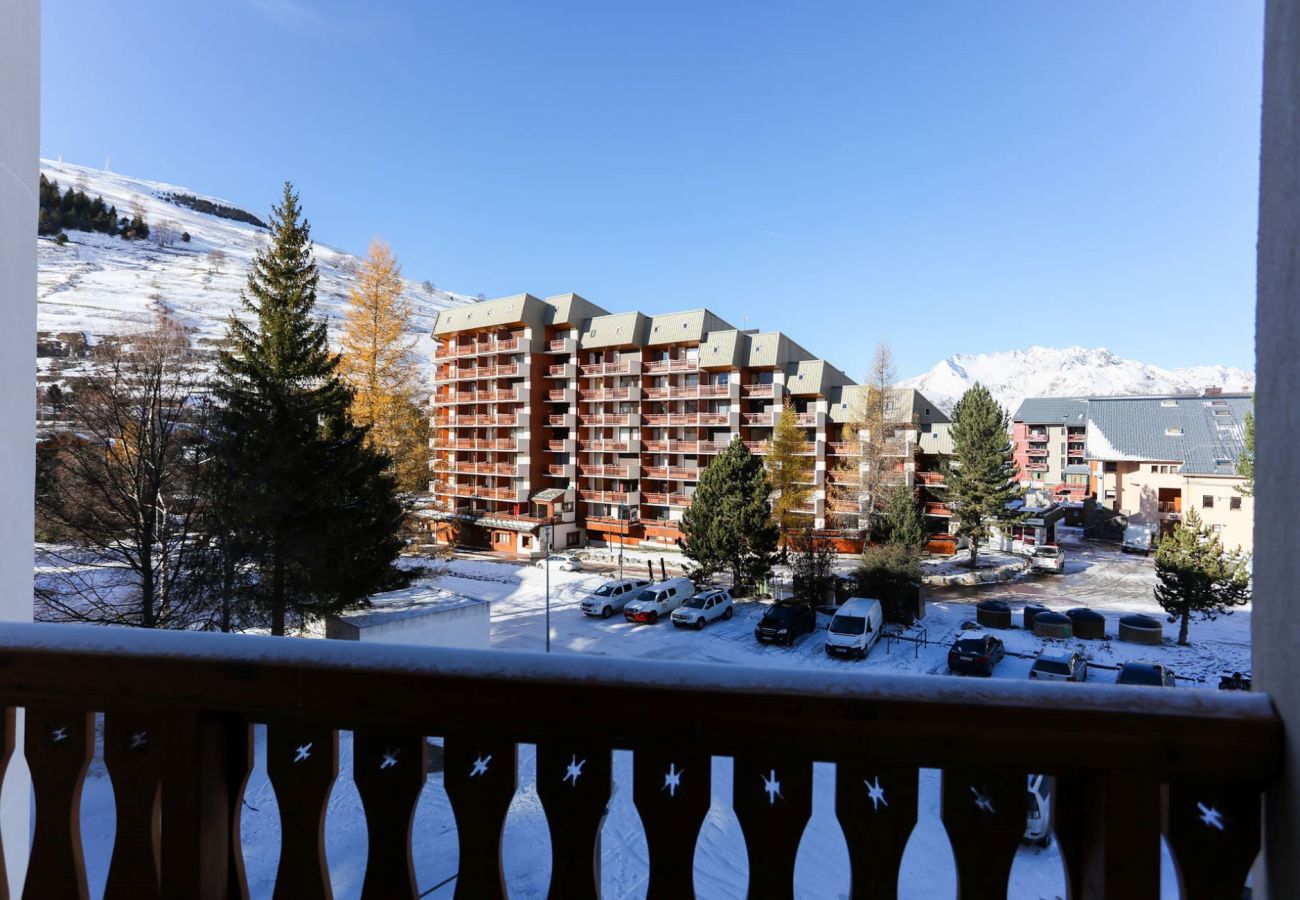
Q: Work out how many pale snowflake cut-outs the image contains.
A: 11